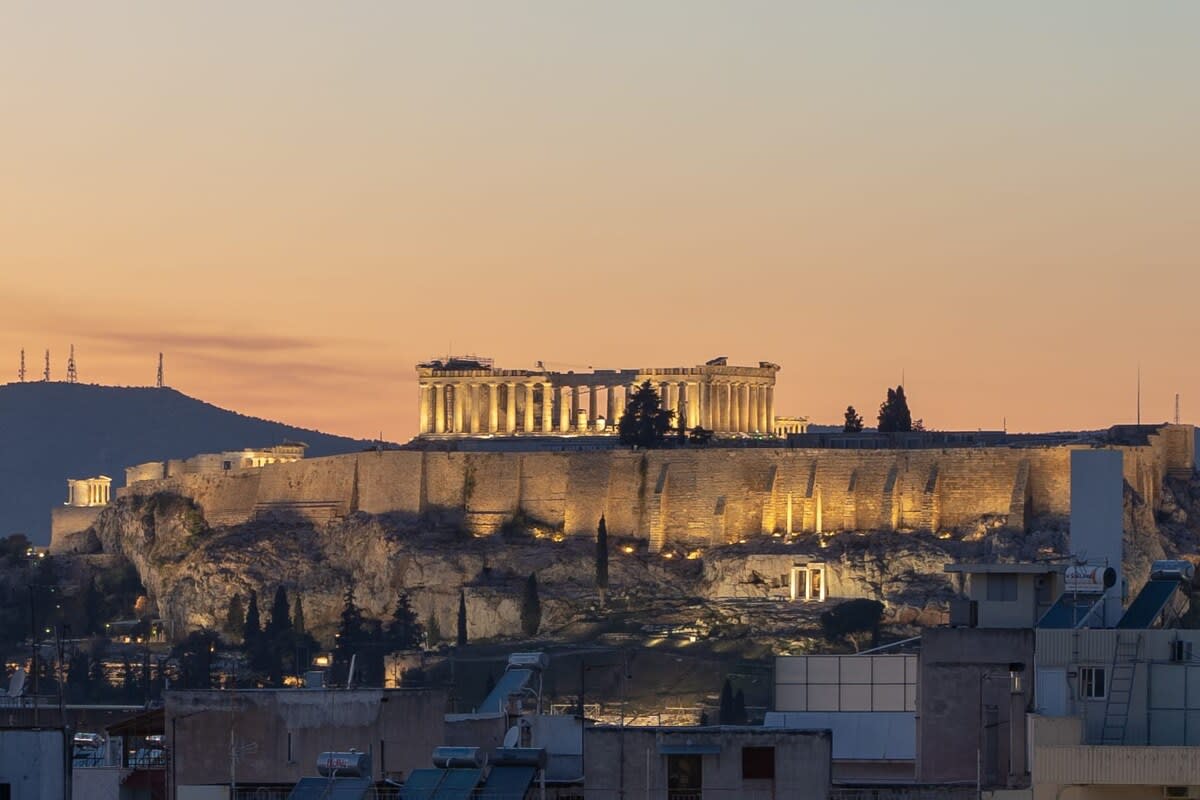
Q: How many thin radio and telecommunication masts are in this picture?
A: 4